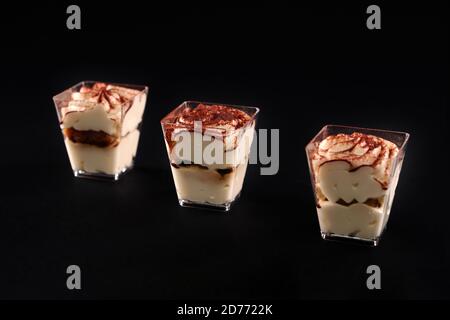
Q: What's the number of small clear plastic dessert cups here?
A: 3